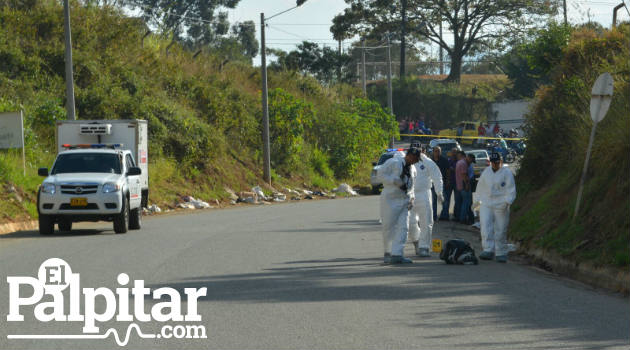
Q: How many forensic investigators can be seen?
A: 3